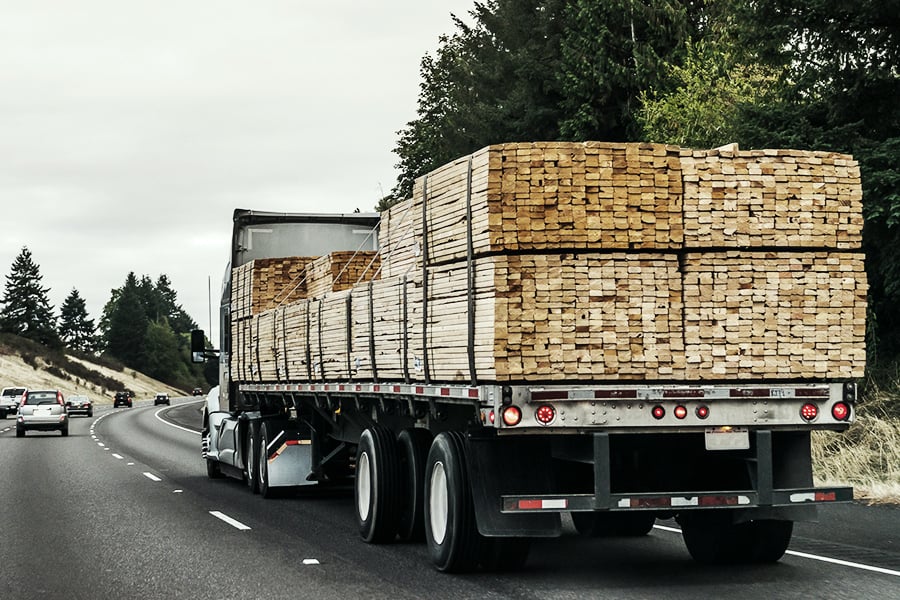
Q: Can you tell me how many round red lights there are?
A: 7